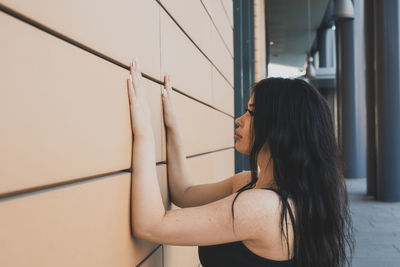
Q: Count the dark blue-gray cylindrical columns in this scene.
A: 2